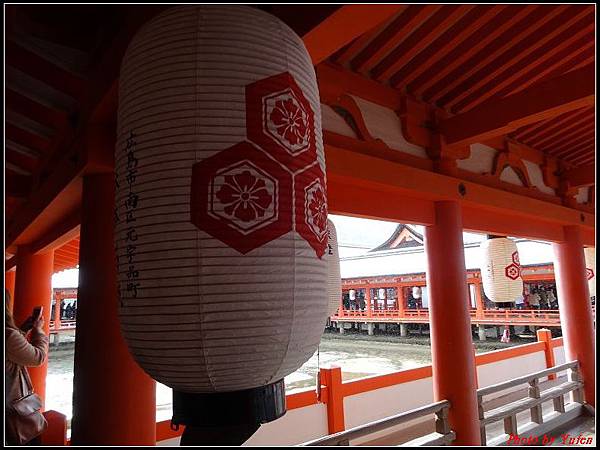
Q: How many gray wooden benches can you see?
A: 2